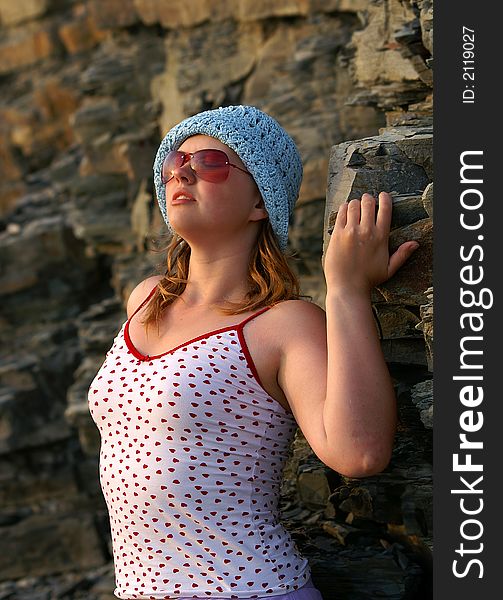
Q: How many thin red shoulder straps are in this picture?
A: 2